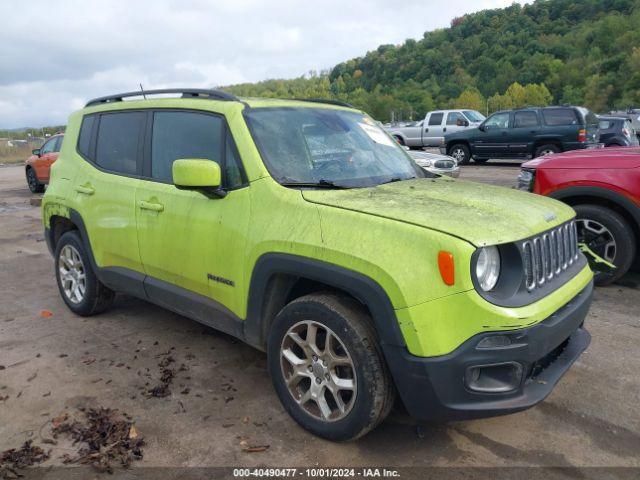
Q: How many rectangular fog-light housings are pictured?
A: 1